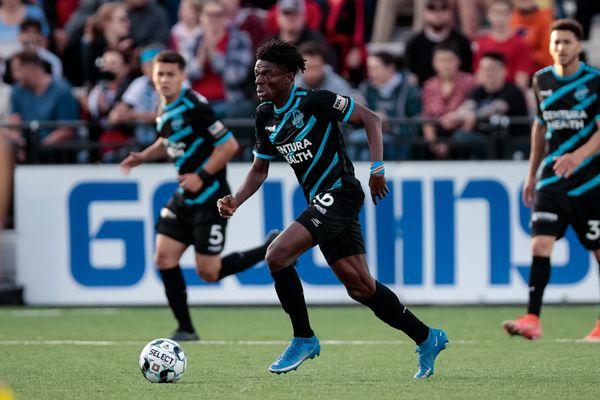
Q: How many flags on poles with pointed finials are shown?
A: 0